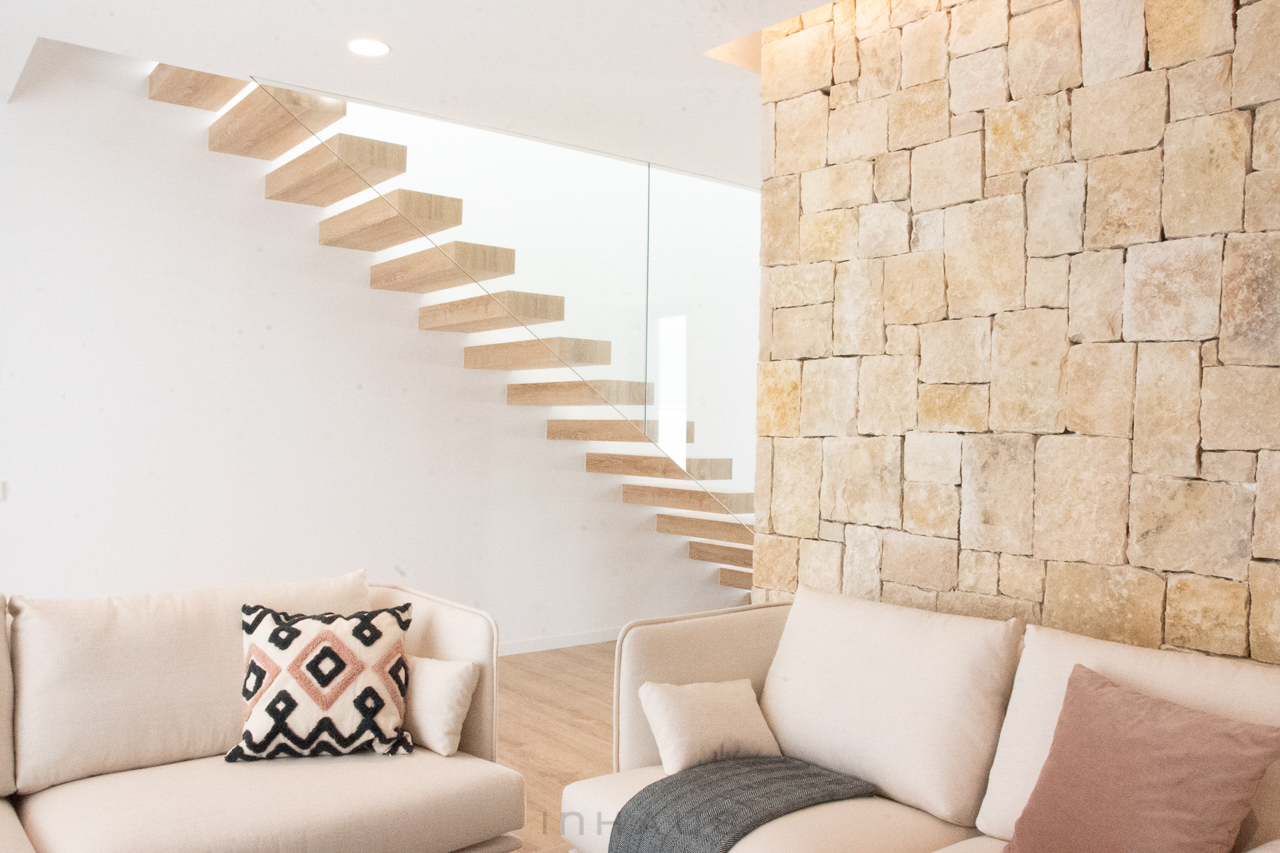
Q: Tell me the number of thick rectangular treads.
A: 14